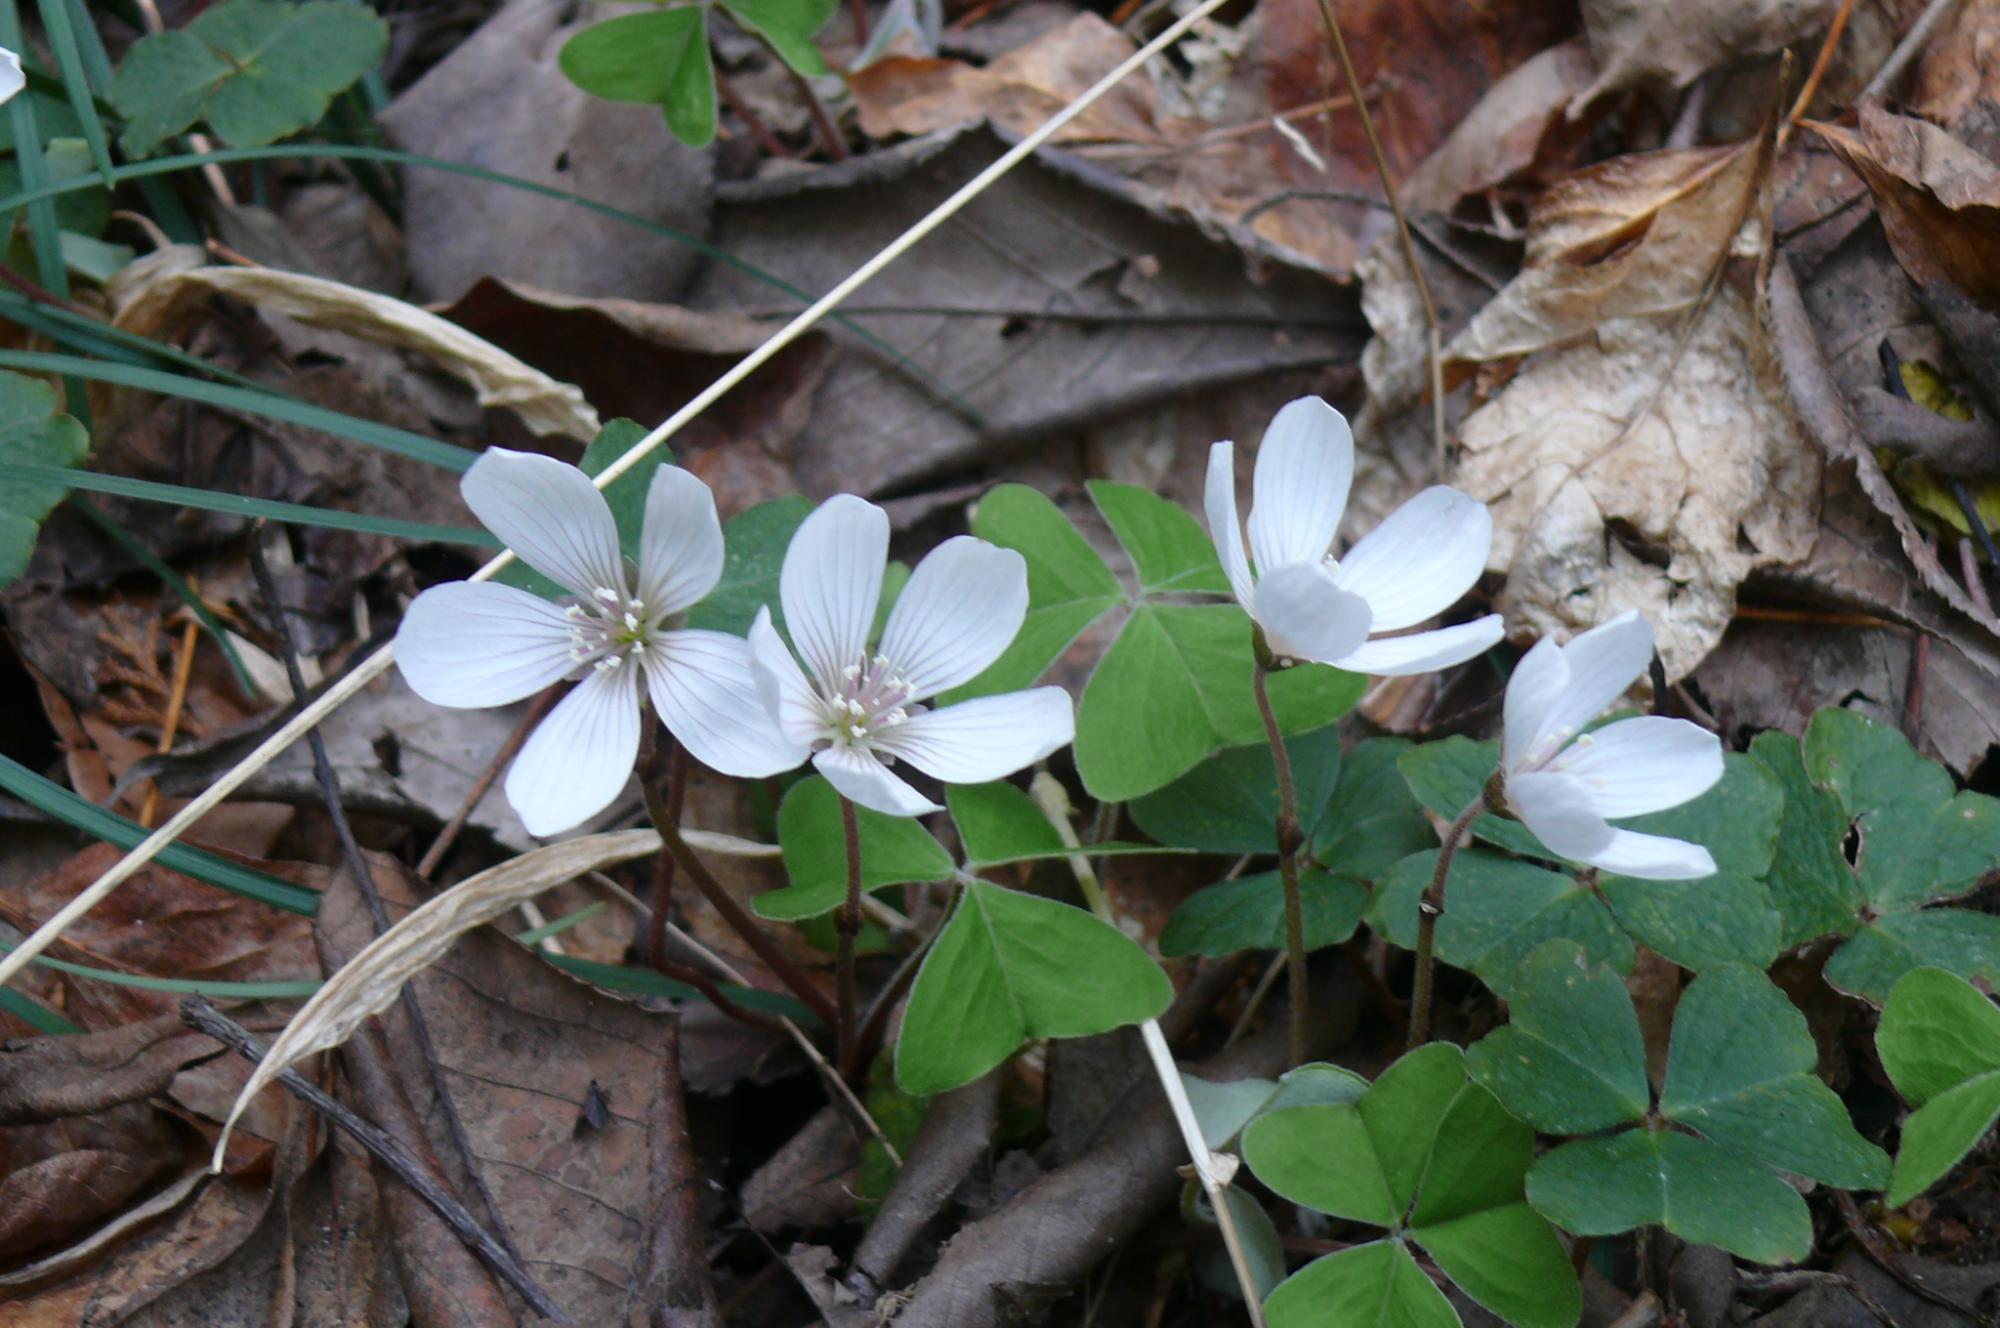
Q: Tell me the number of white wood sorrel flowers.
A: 4